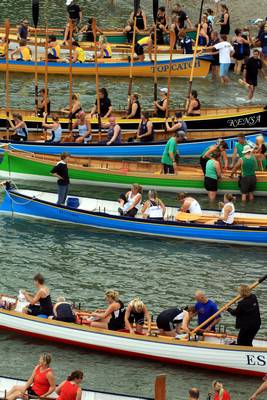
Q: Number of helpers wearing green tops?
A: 5